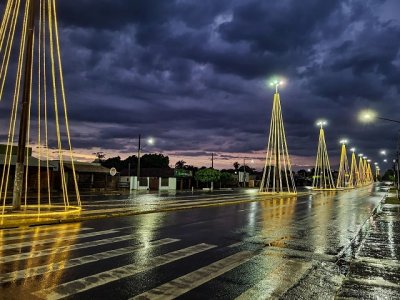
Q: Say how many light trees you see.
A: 8